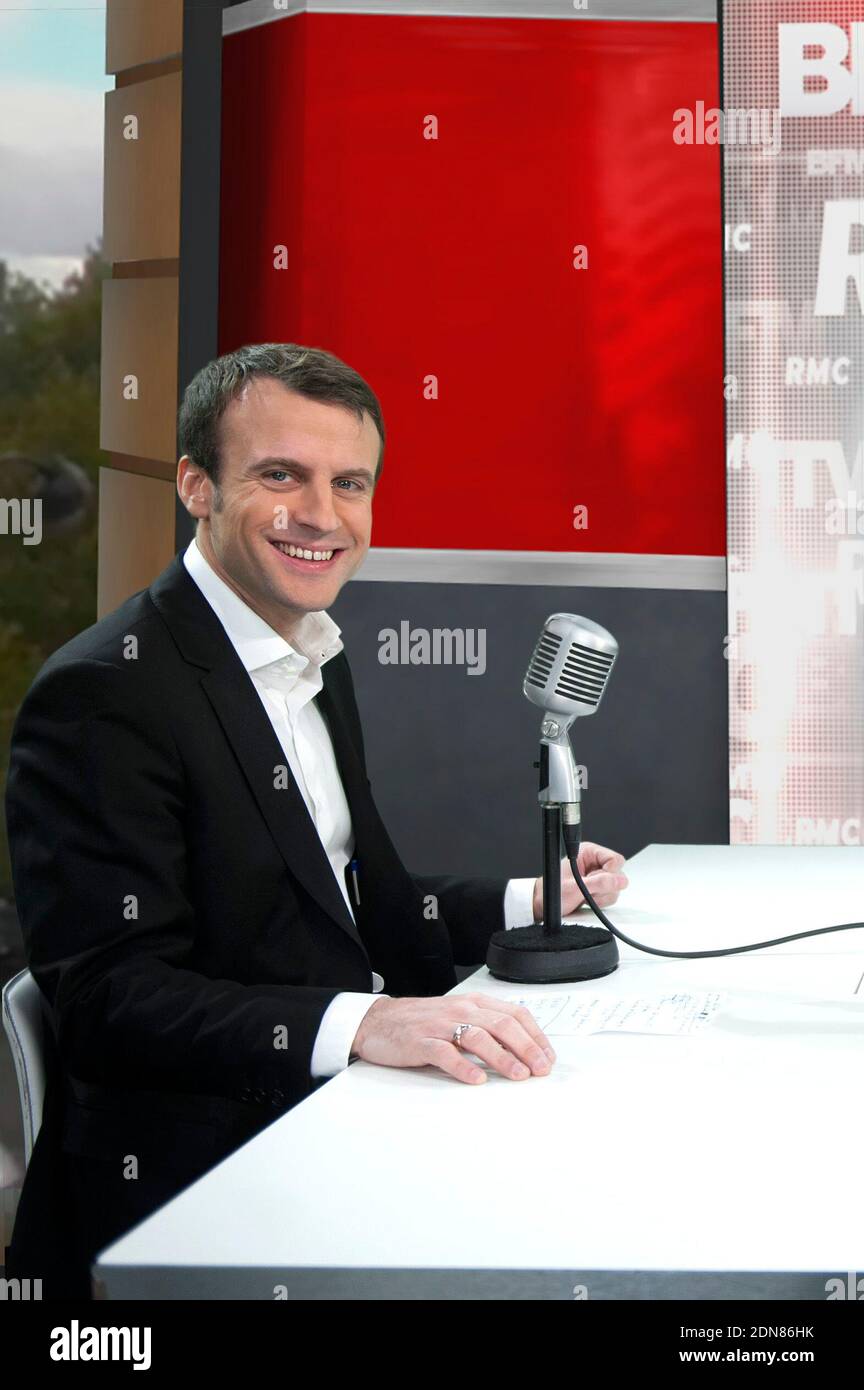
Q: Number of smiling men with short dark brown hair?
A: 1